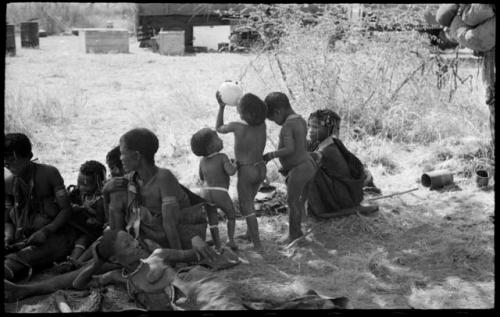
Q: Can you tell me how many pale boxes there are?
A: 2